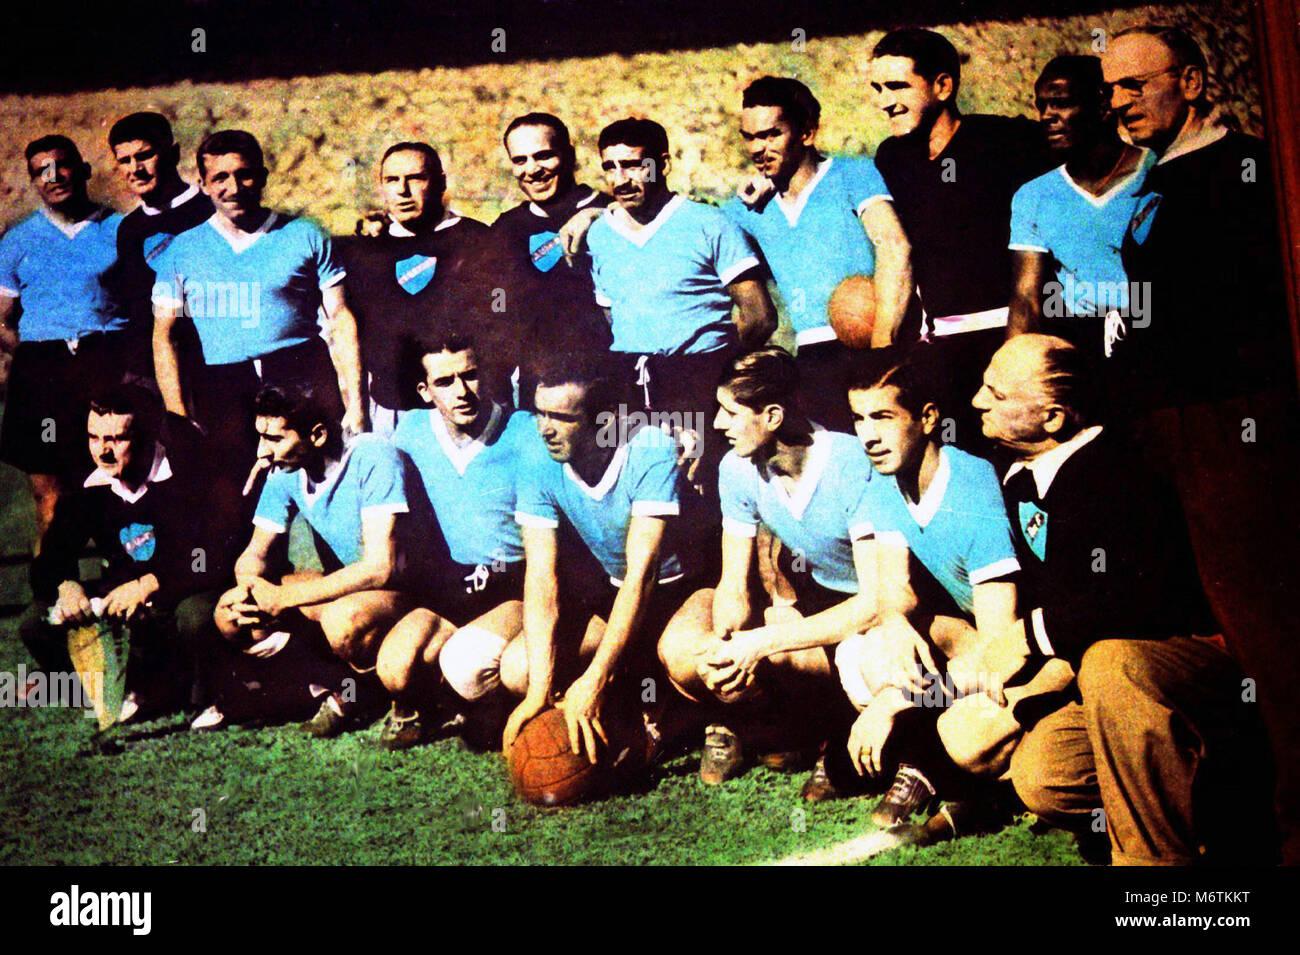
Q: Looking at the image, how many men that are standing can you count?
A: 10